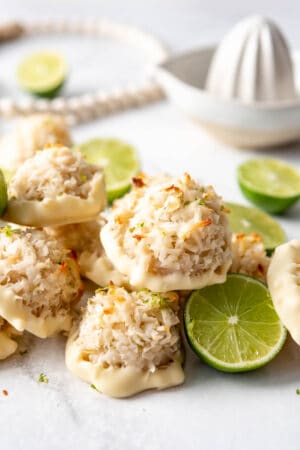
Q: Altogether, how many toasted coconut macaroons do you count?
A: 9